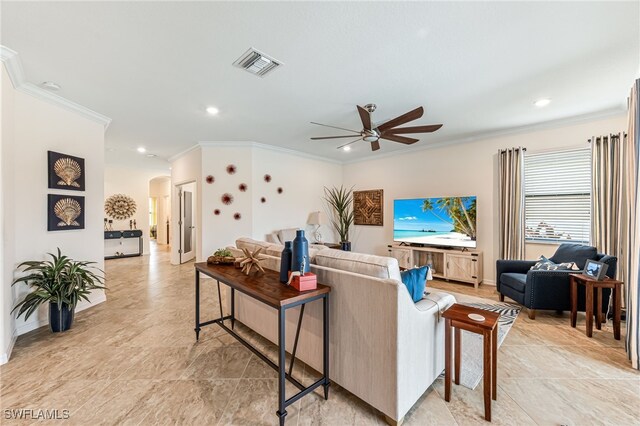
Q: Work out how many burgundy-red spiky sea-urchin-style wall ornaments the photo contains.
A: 9